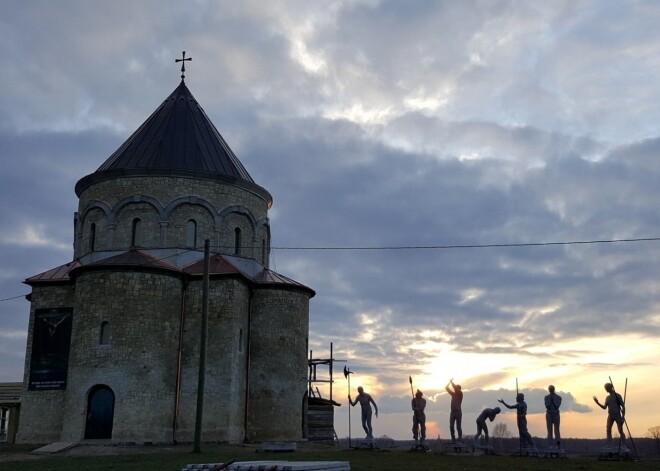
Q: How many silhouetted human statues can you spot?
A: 7